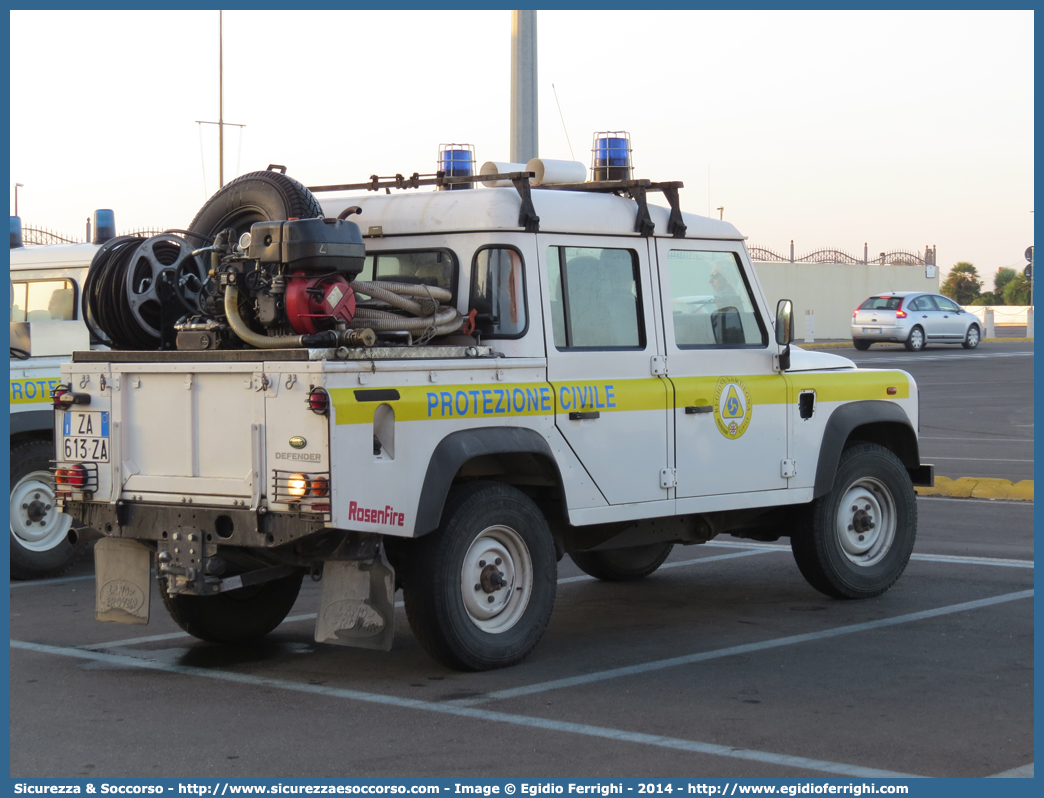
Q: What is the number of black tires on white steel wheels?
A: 3